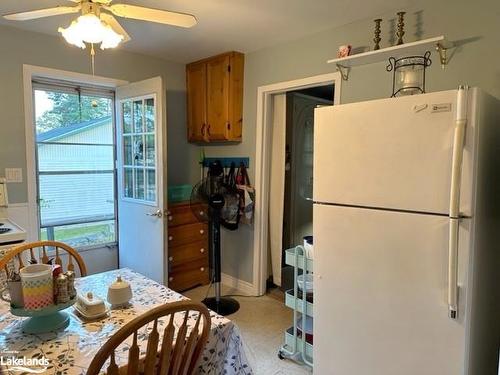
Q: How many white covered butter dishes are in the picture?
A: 1